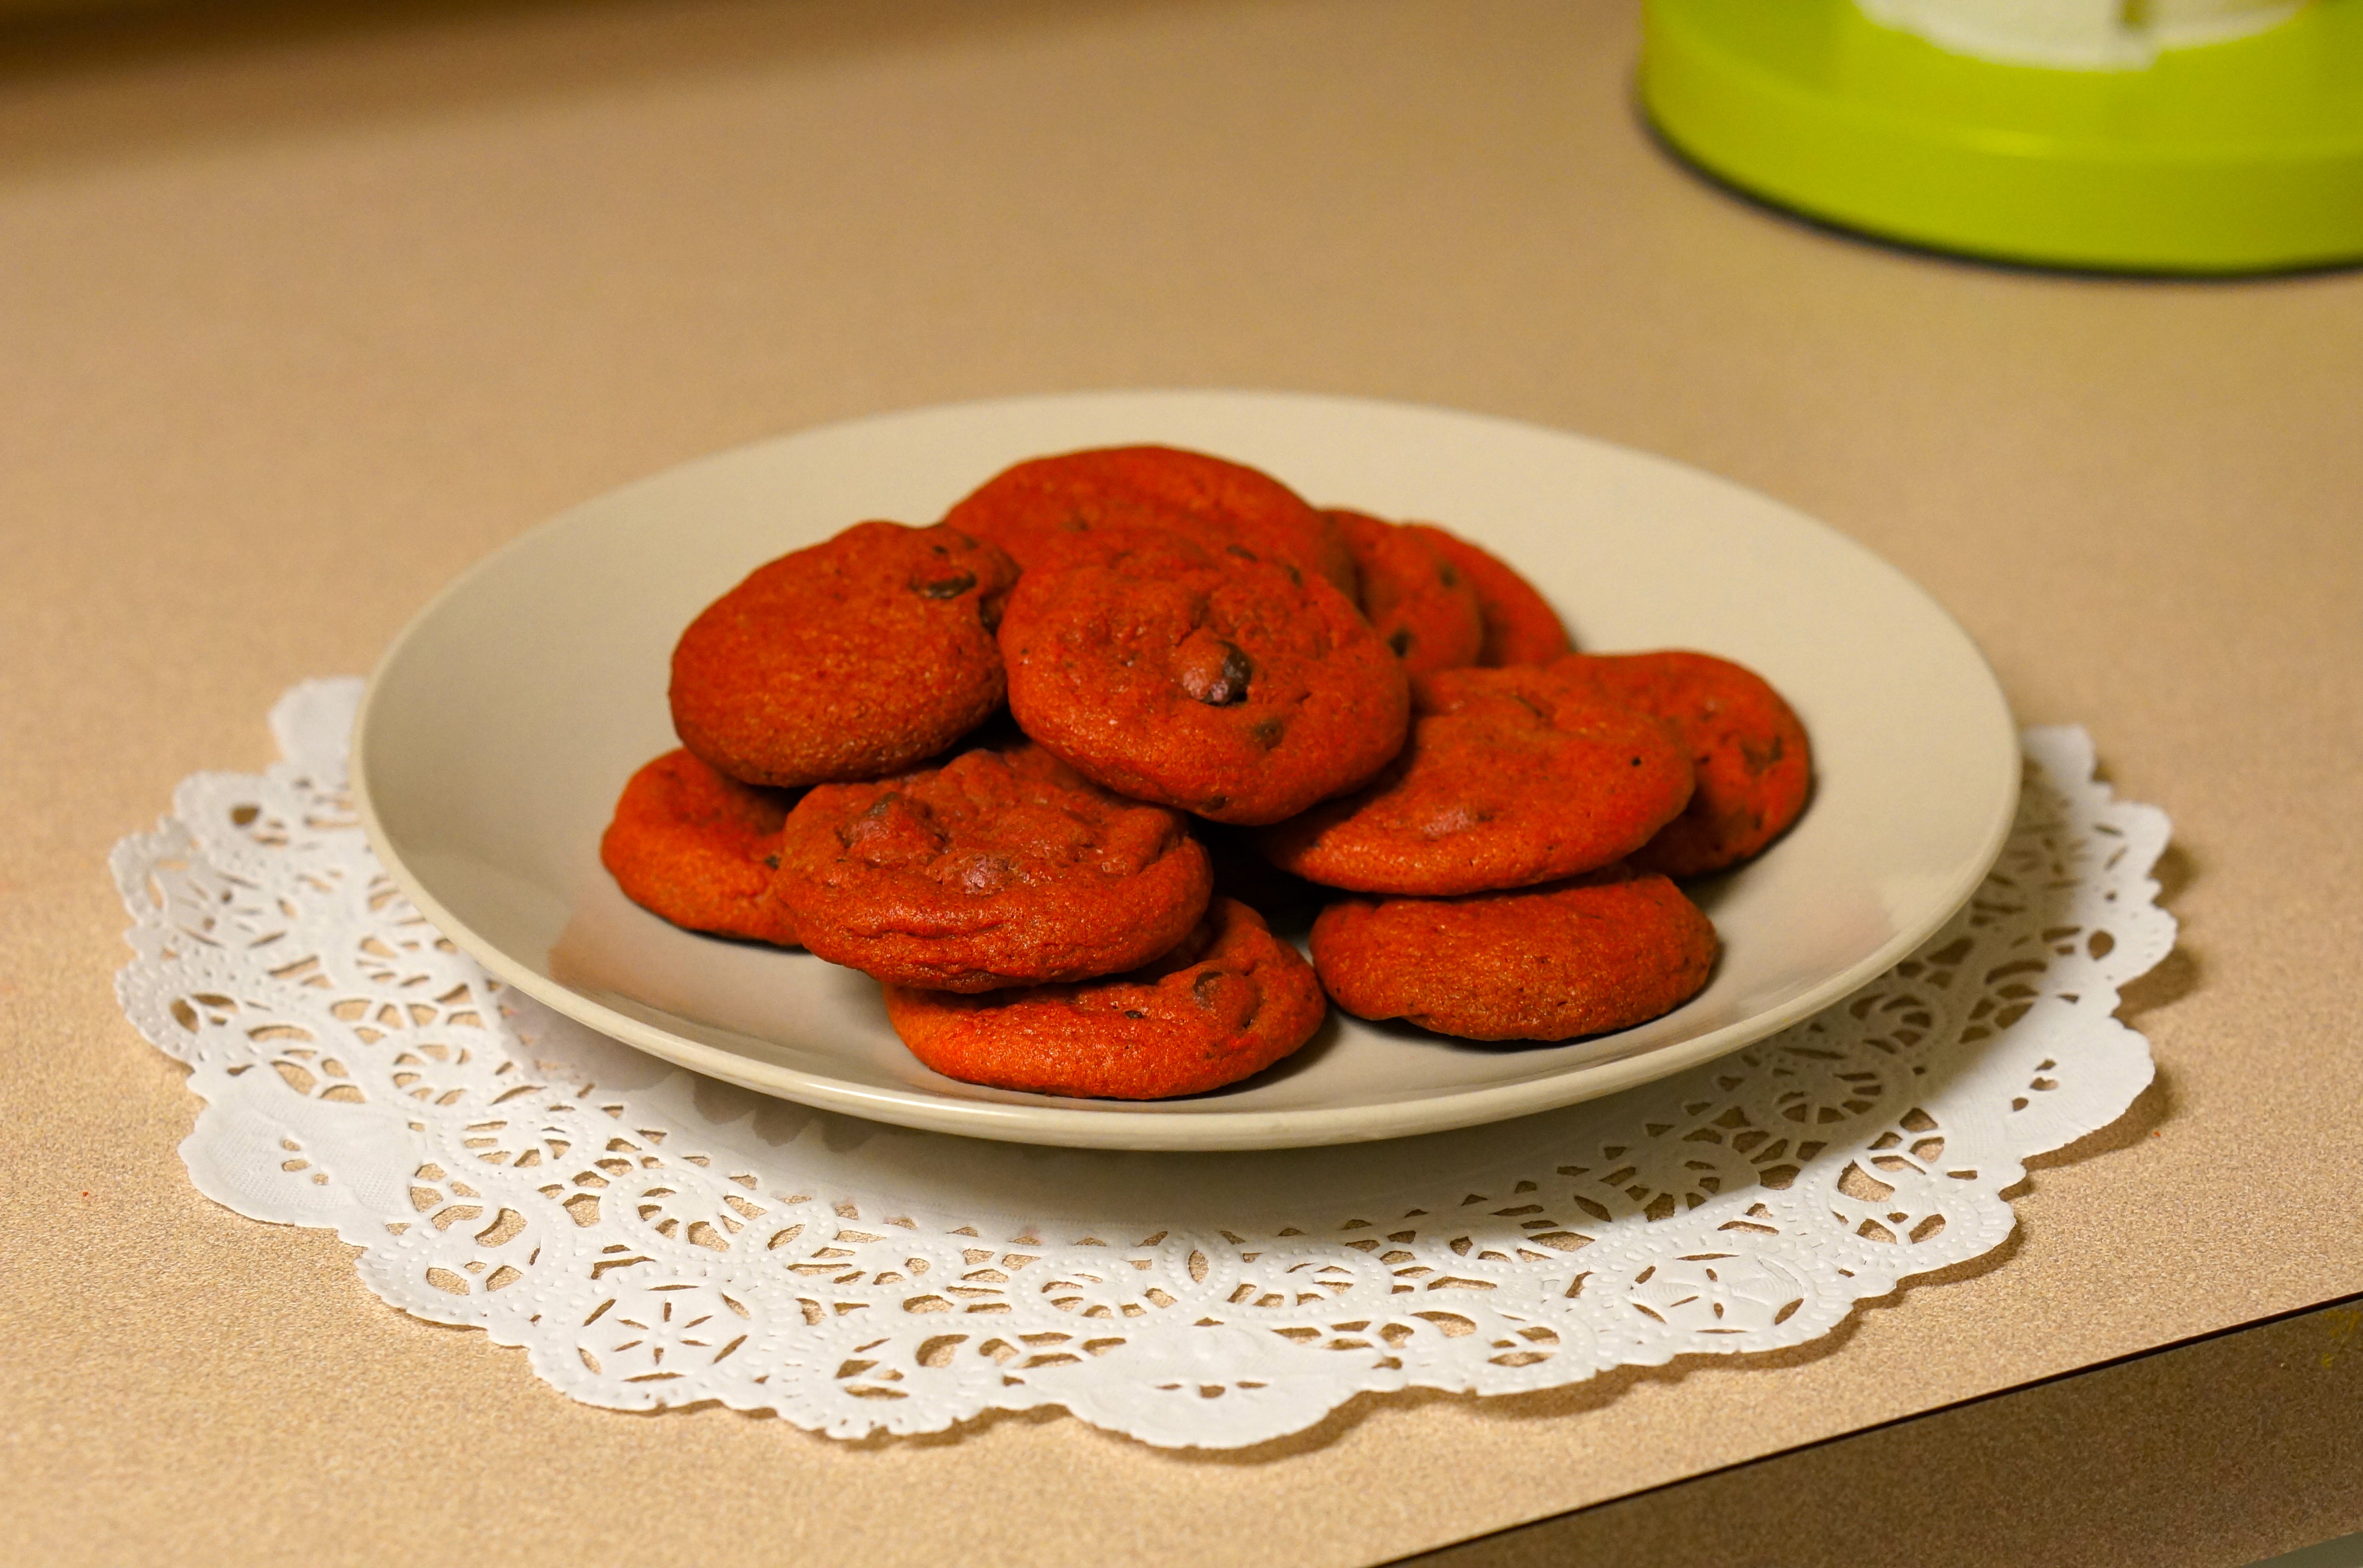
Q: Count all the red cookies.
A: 11